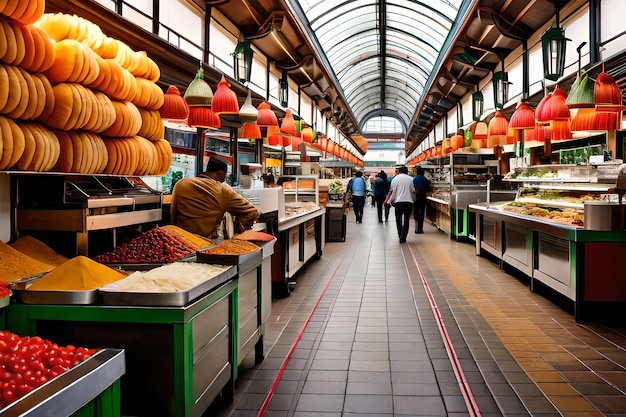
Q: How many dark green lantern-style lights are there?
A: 5